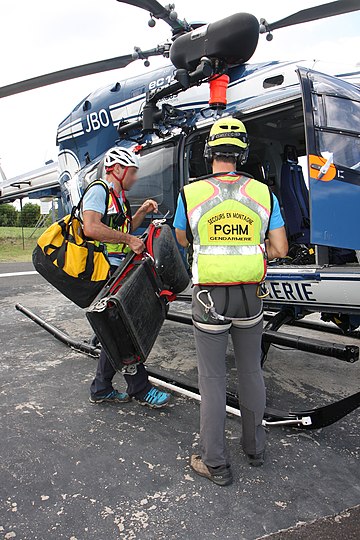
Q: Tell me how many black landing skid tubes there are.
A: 2